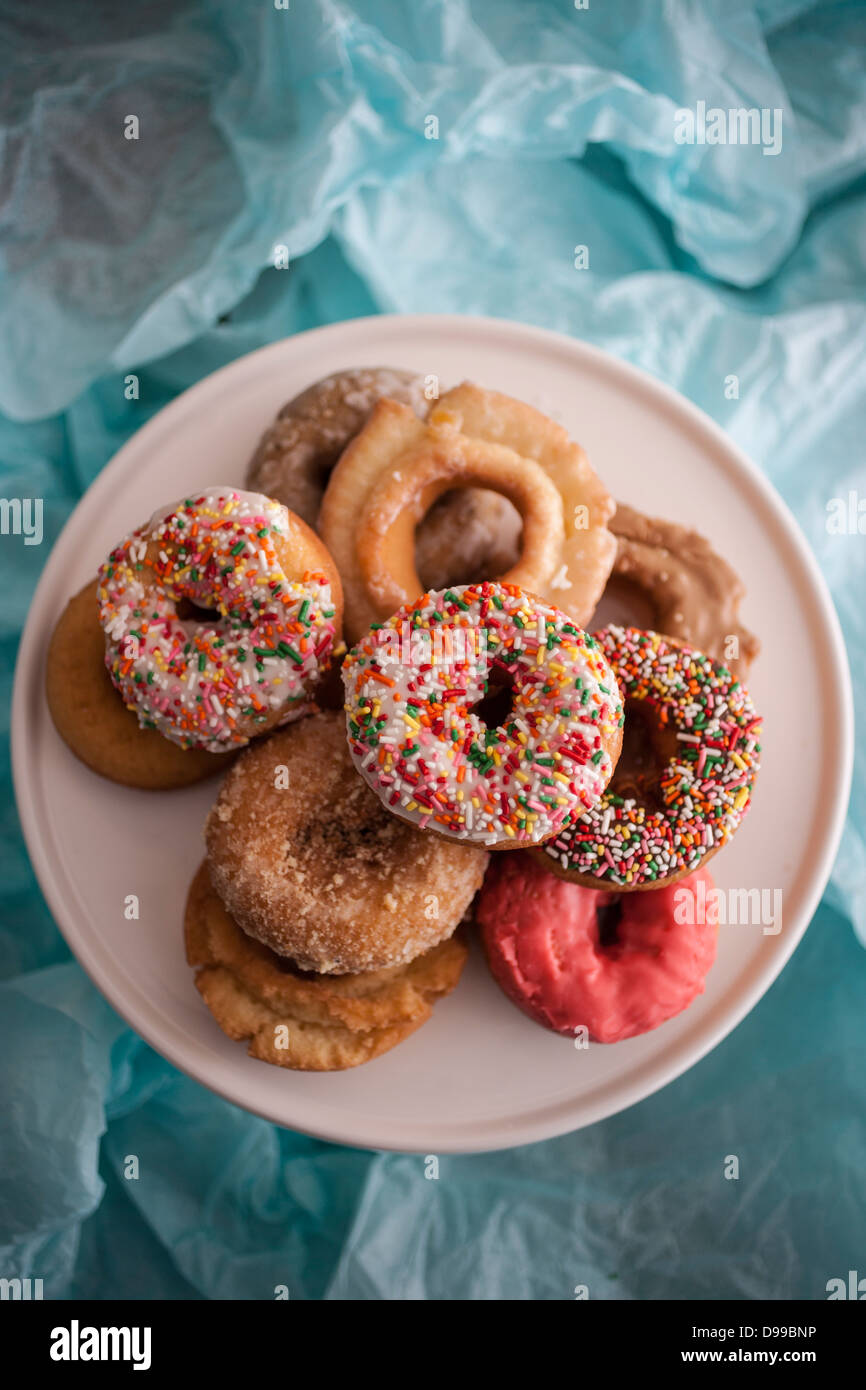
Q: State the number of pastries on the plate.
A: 10